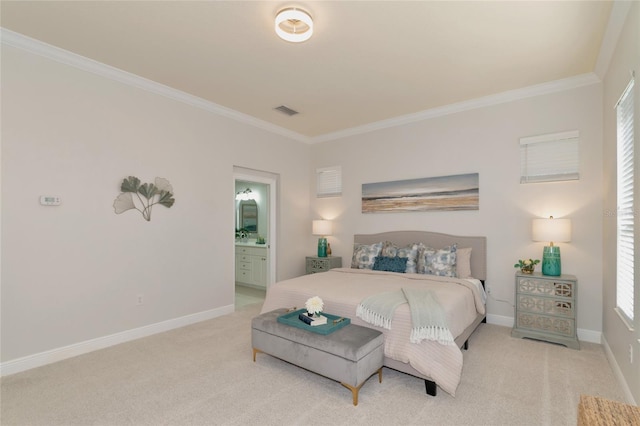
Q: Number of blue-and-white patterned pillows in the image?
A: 3